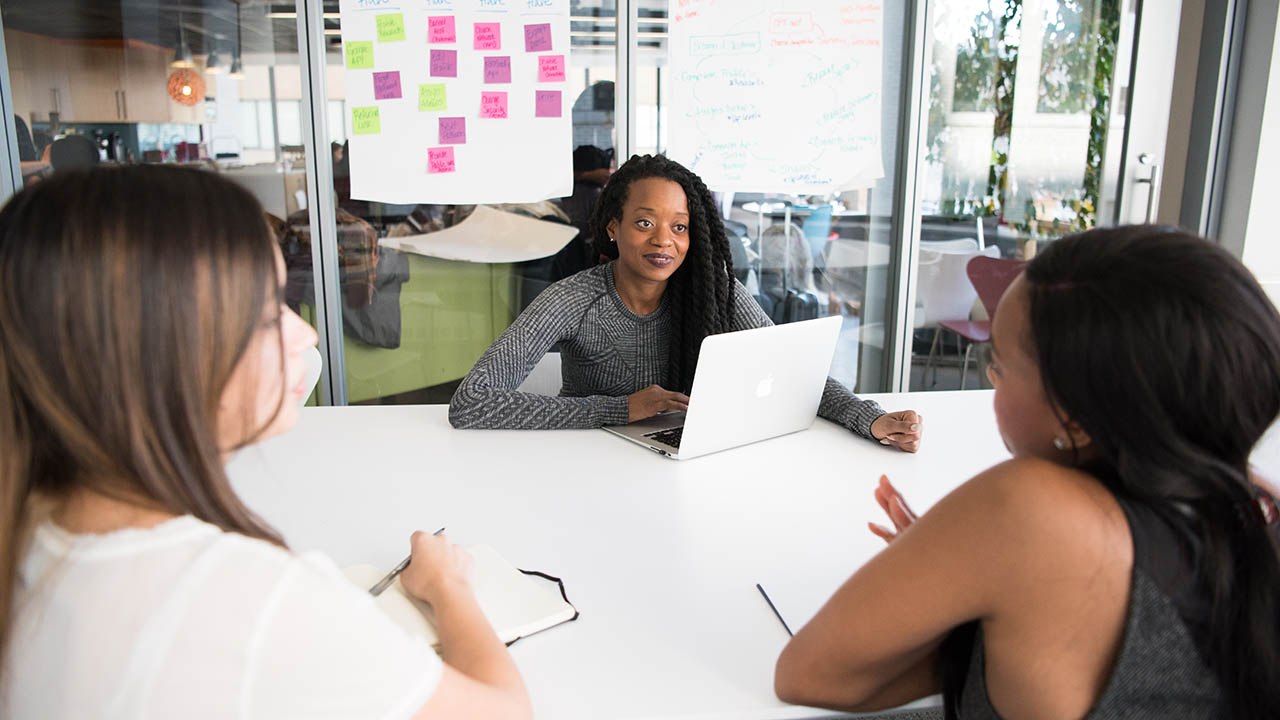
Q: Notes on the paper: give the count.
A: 15